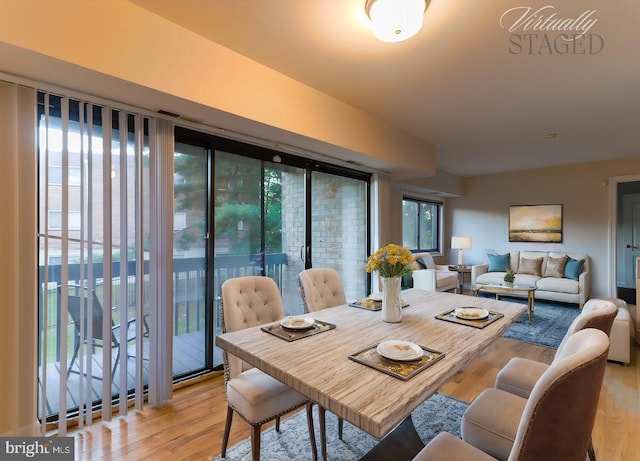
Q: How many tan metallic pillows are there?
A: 2